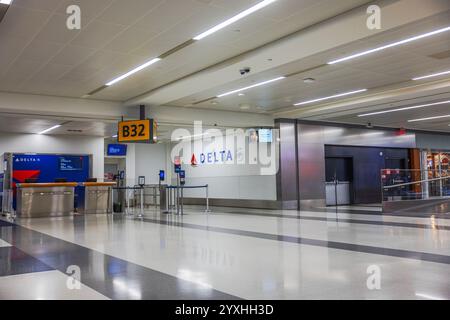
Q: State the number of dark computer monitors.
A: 3